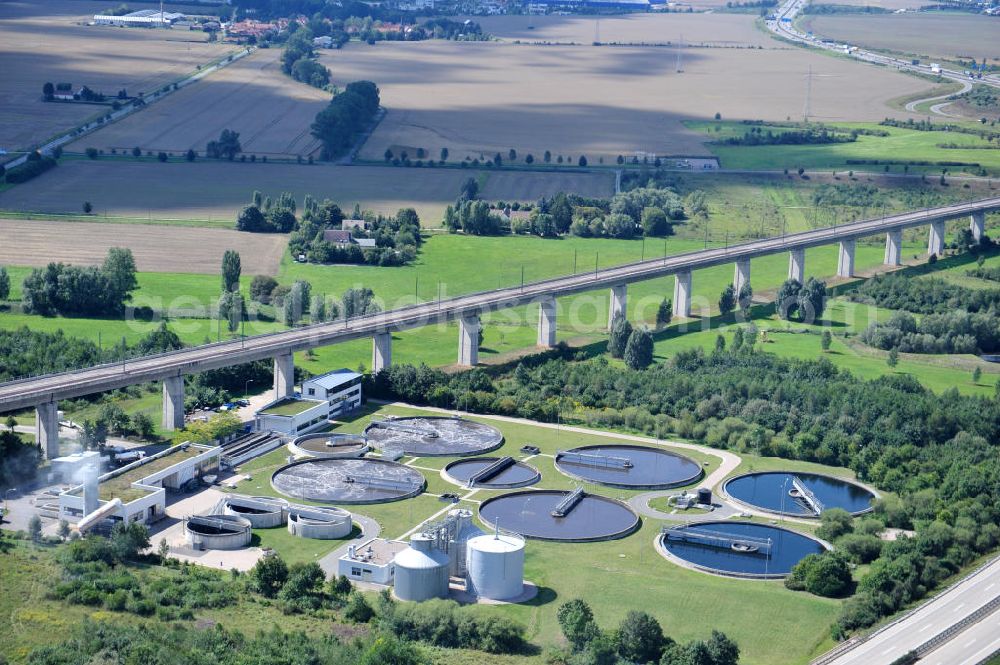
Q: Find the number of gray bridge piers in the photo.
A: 14